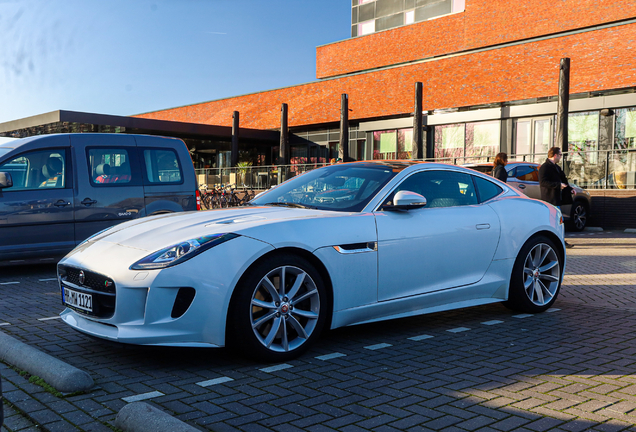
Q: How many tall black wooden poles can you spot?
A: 5